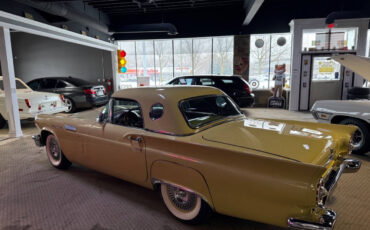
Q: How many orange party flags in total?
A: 0